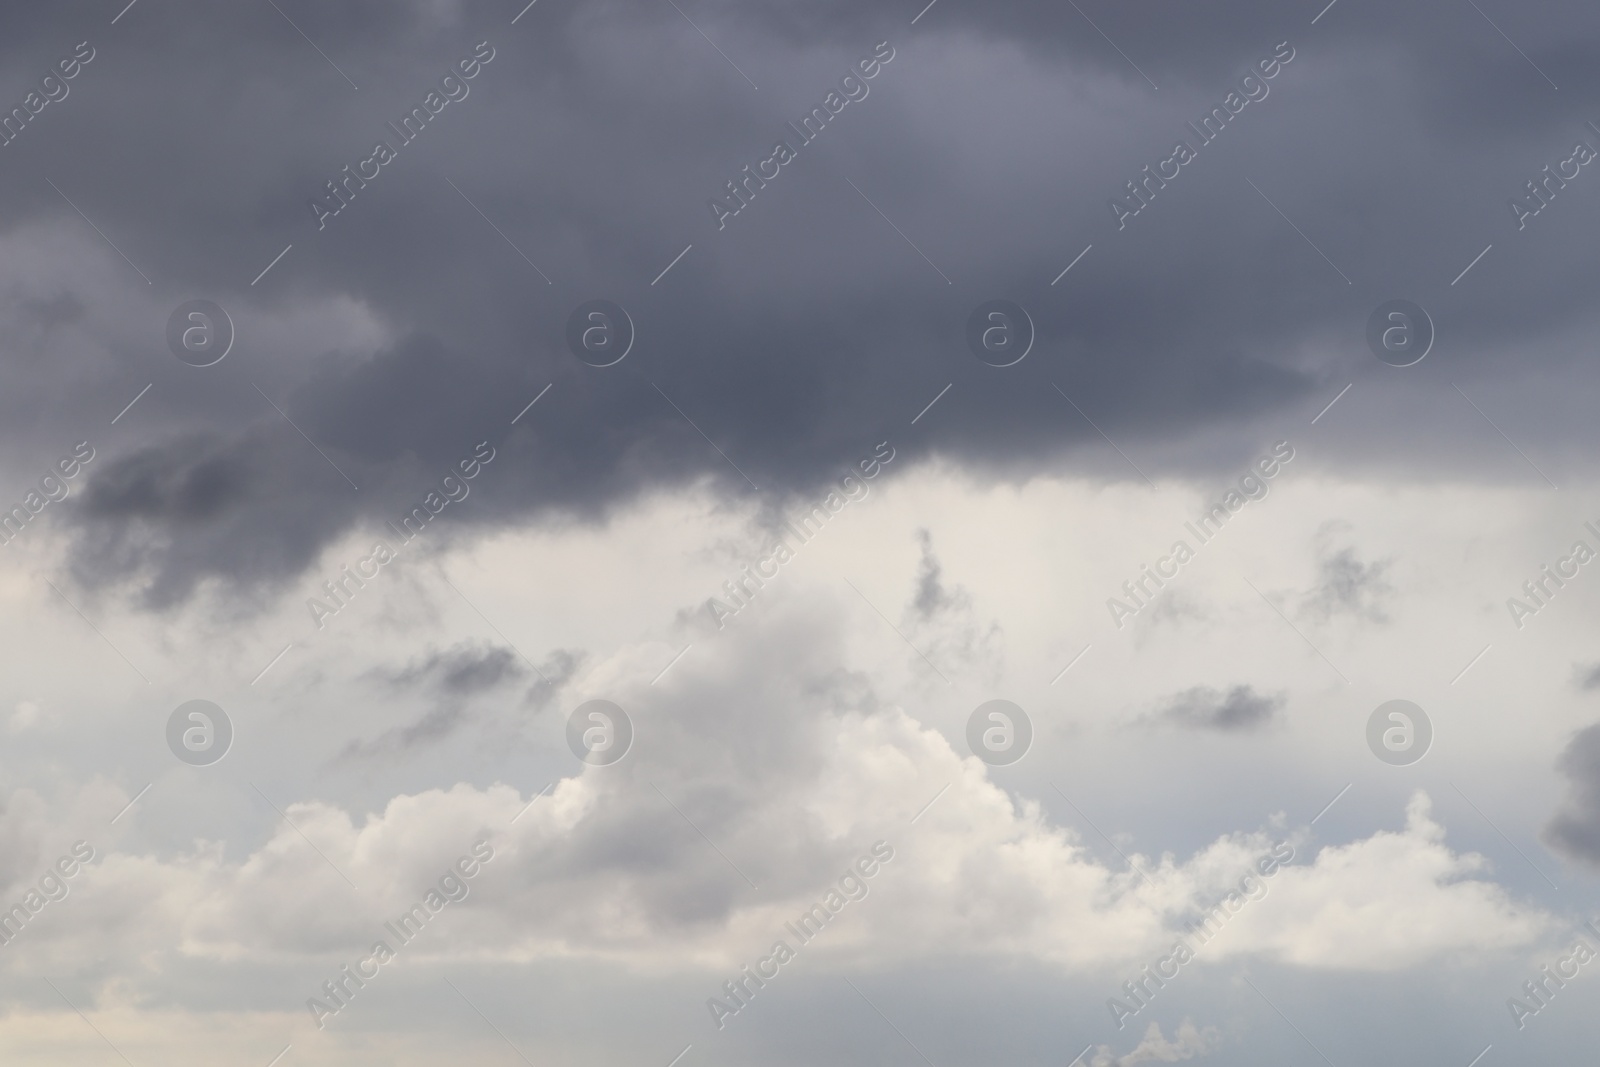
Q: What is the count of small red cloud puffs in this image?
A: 0